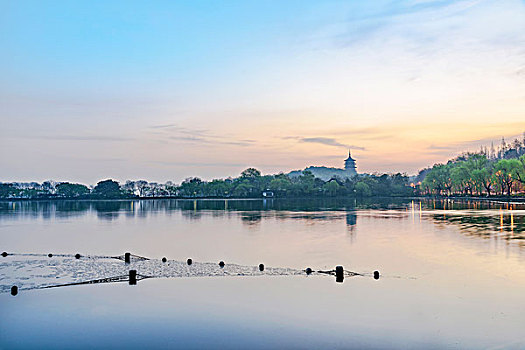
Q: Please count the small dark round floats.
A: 10